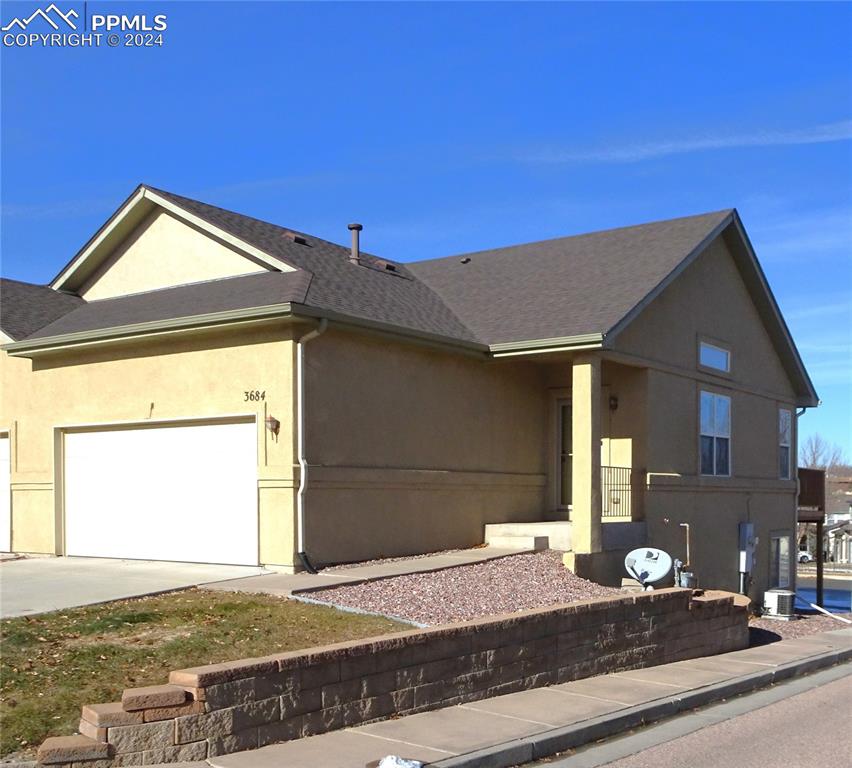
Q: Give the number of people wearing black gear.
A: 0